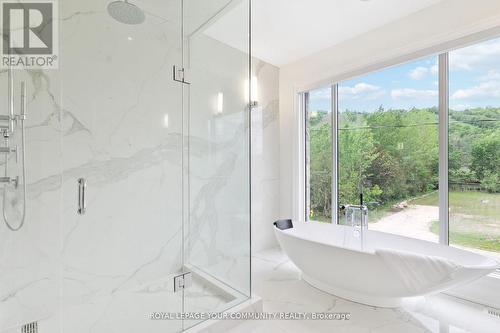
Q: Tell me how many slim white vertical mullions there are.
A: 2